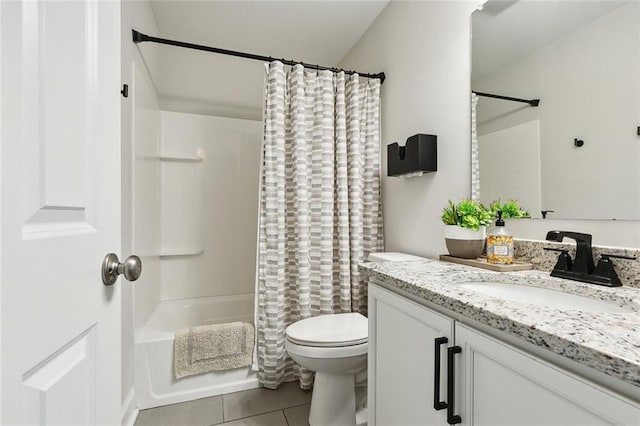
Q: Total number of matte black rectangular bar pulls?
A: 2